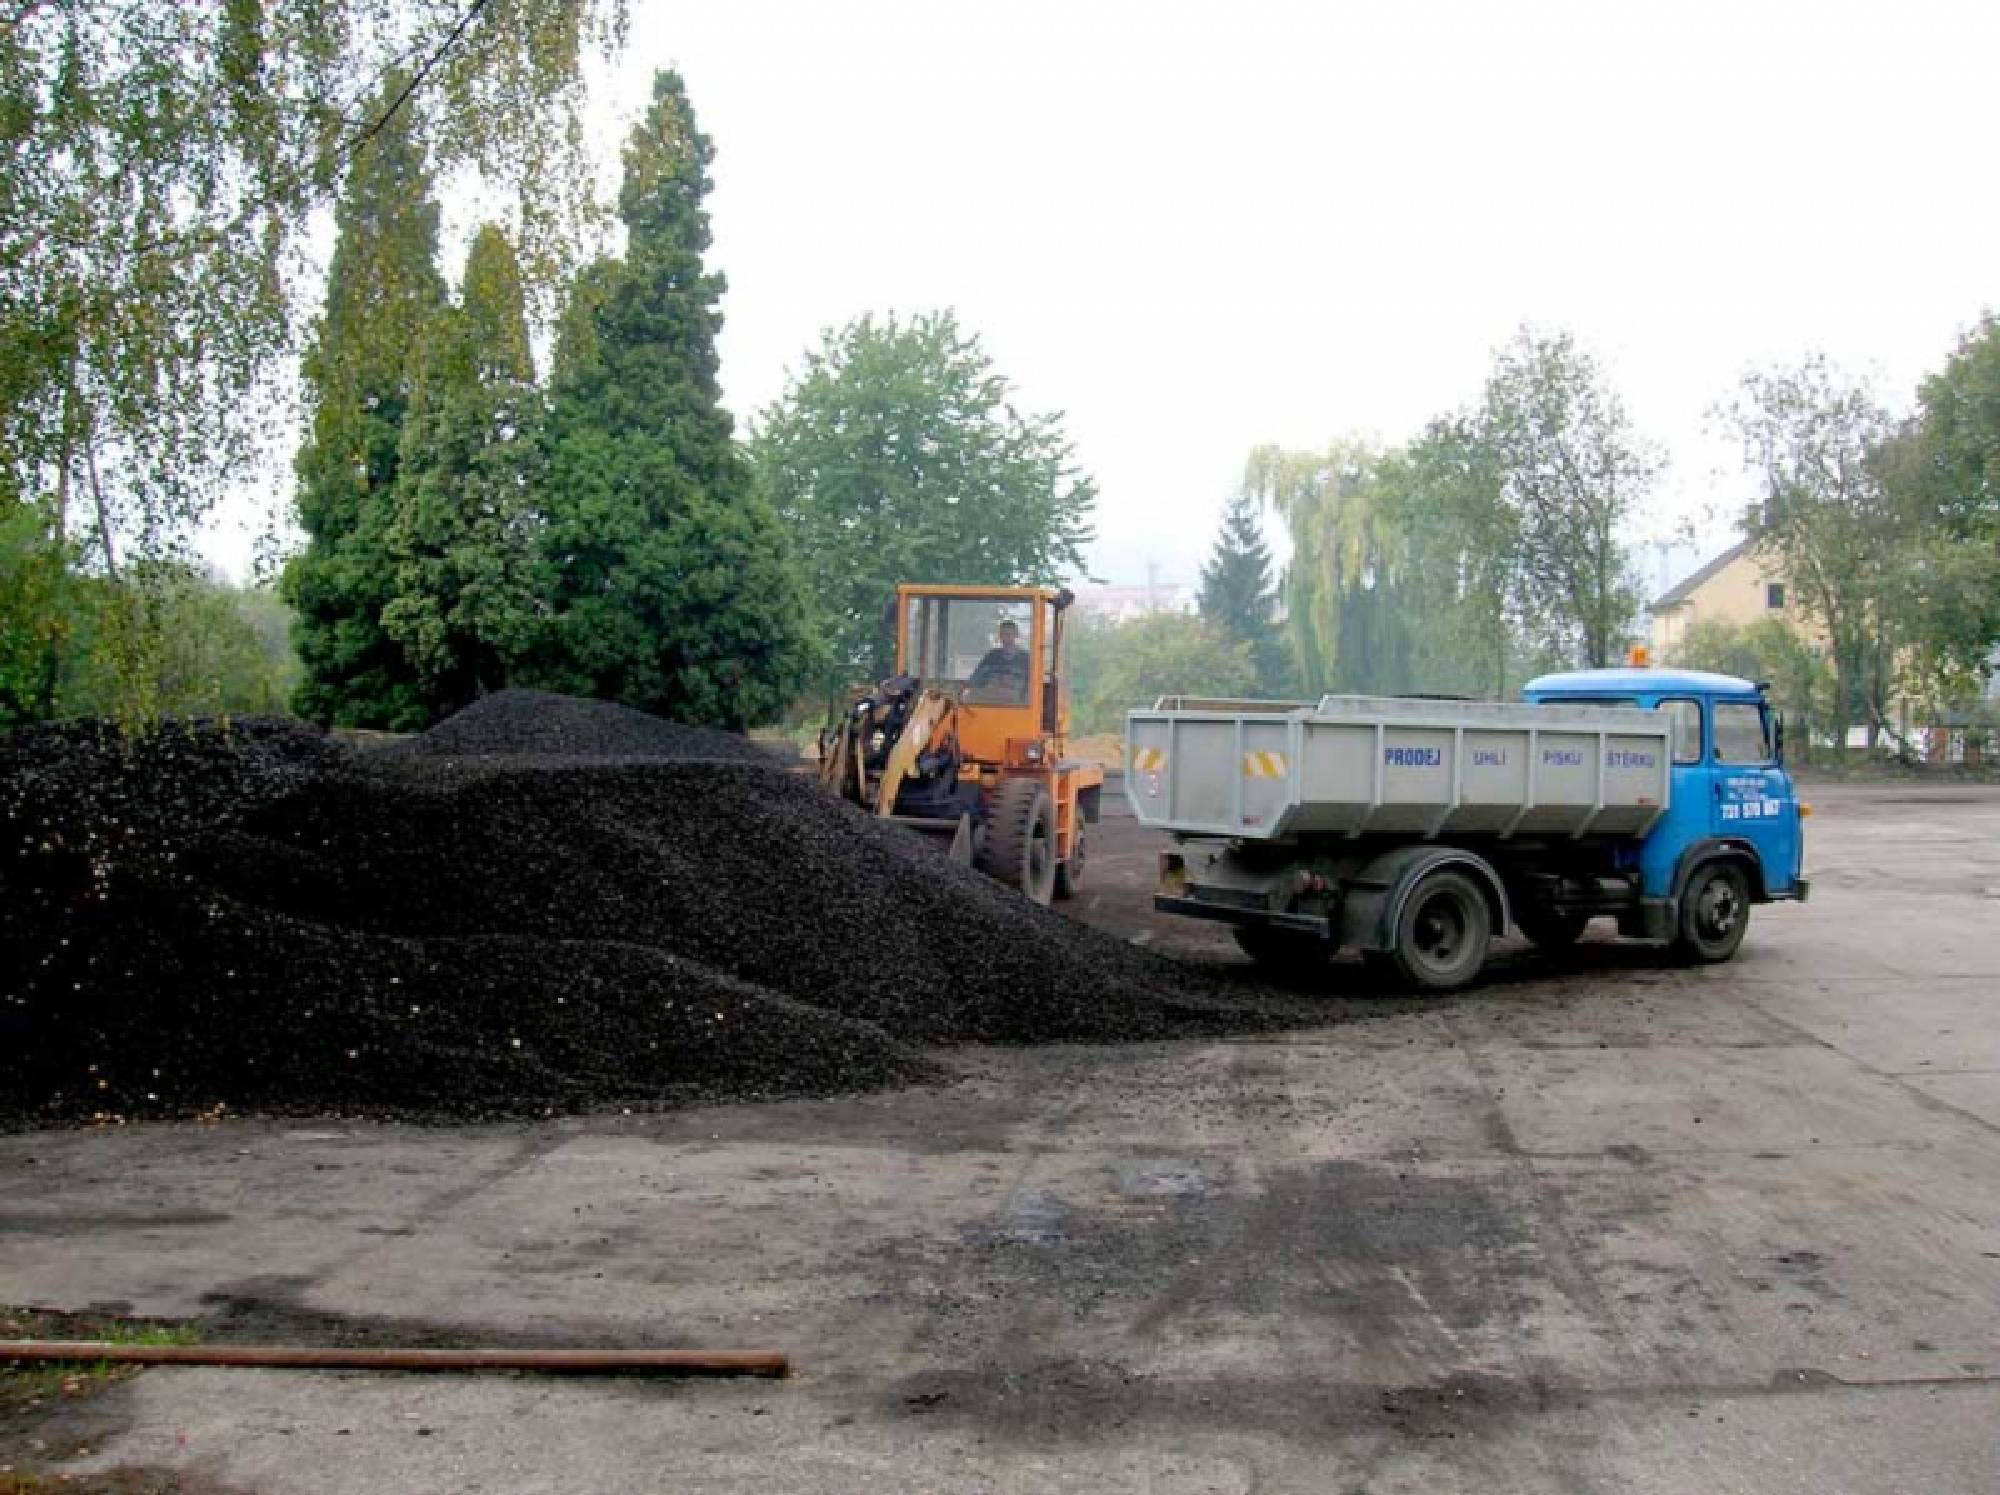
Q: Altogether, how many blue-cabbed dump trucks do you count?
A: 1